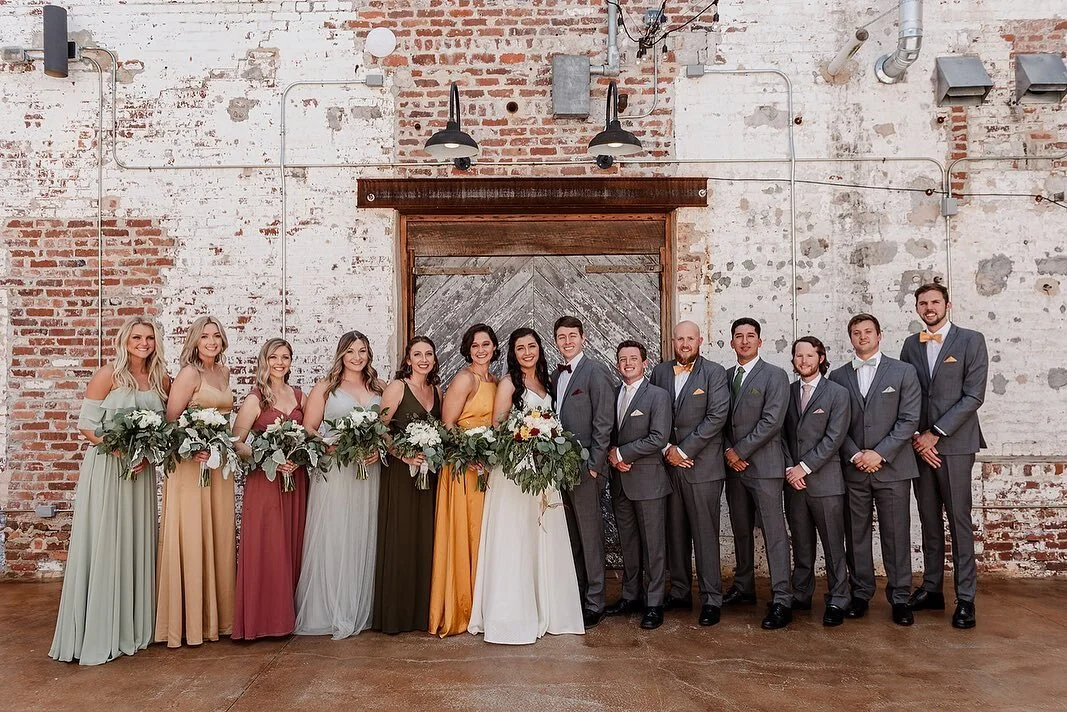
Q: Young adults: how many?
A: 14